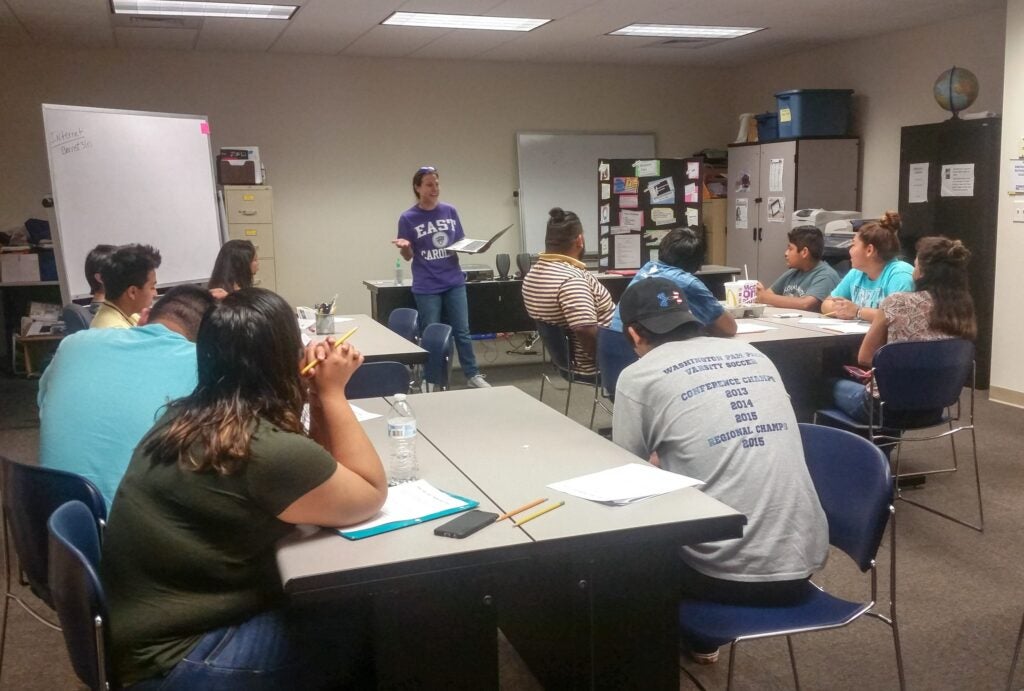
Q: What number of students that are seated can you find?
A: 11